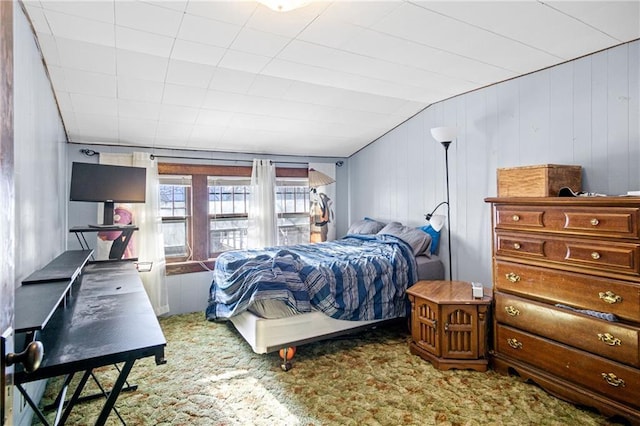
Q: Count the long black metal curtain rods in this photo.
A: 1